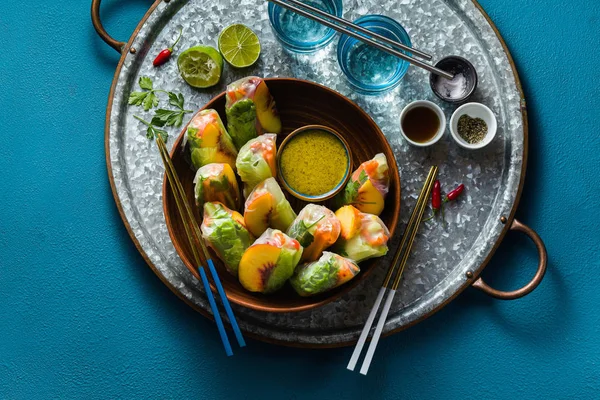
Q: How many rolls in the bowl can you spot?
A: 11